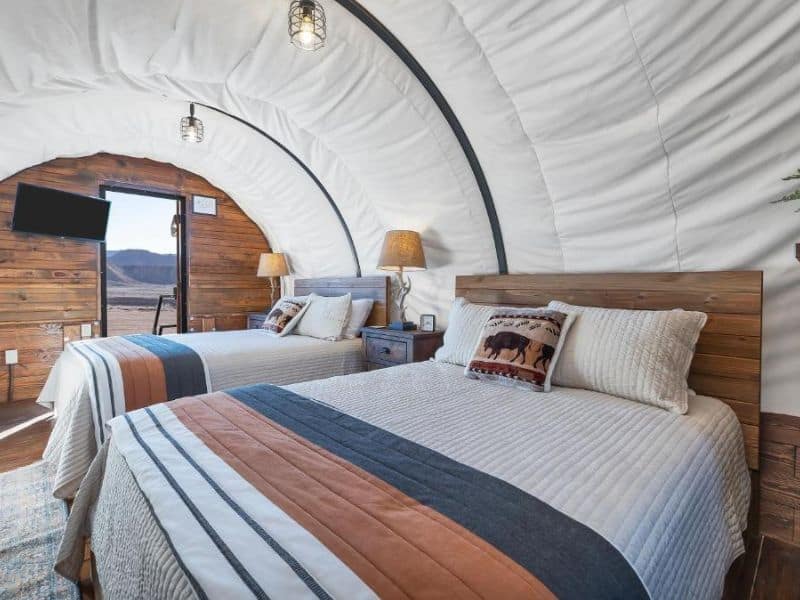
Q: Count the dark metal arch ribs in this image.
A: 2